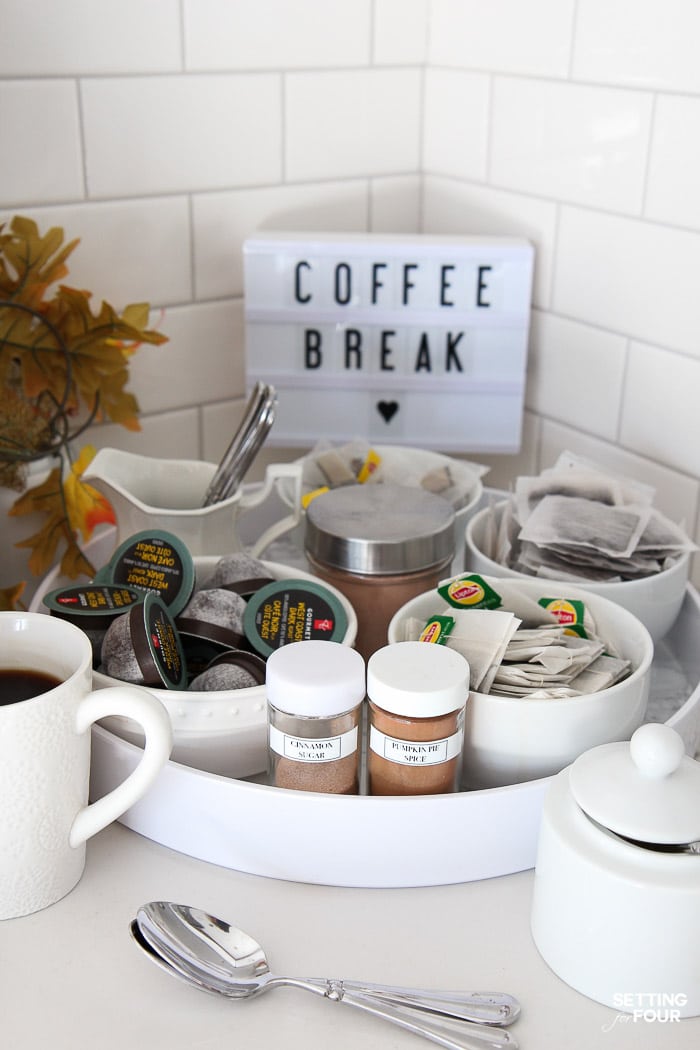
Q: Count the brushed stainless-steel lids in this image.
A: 1